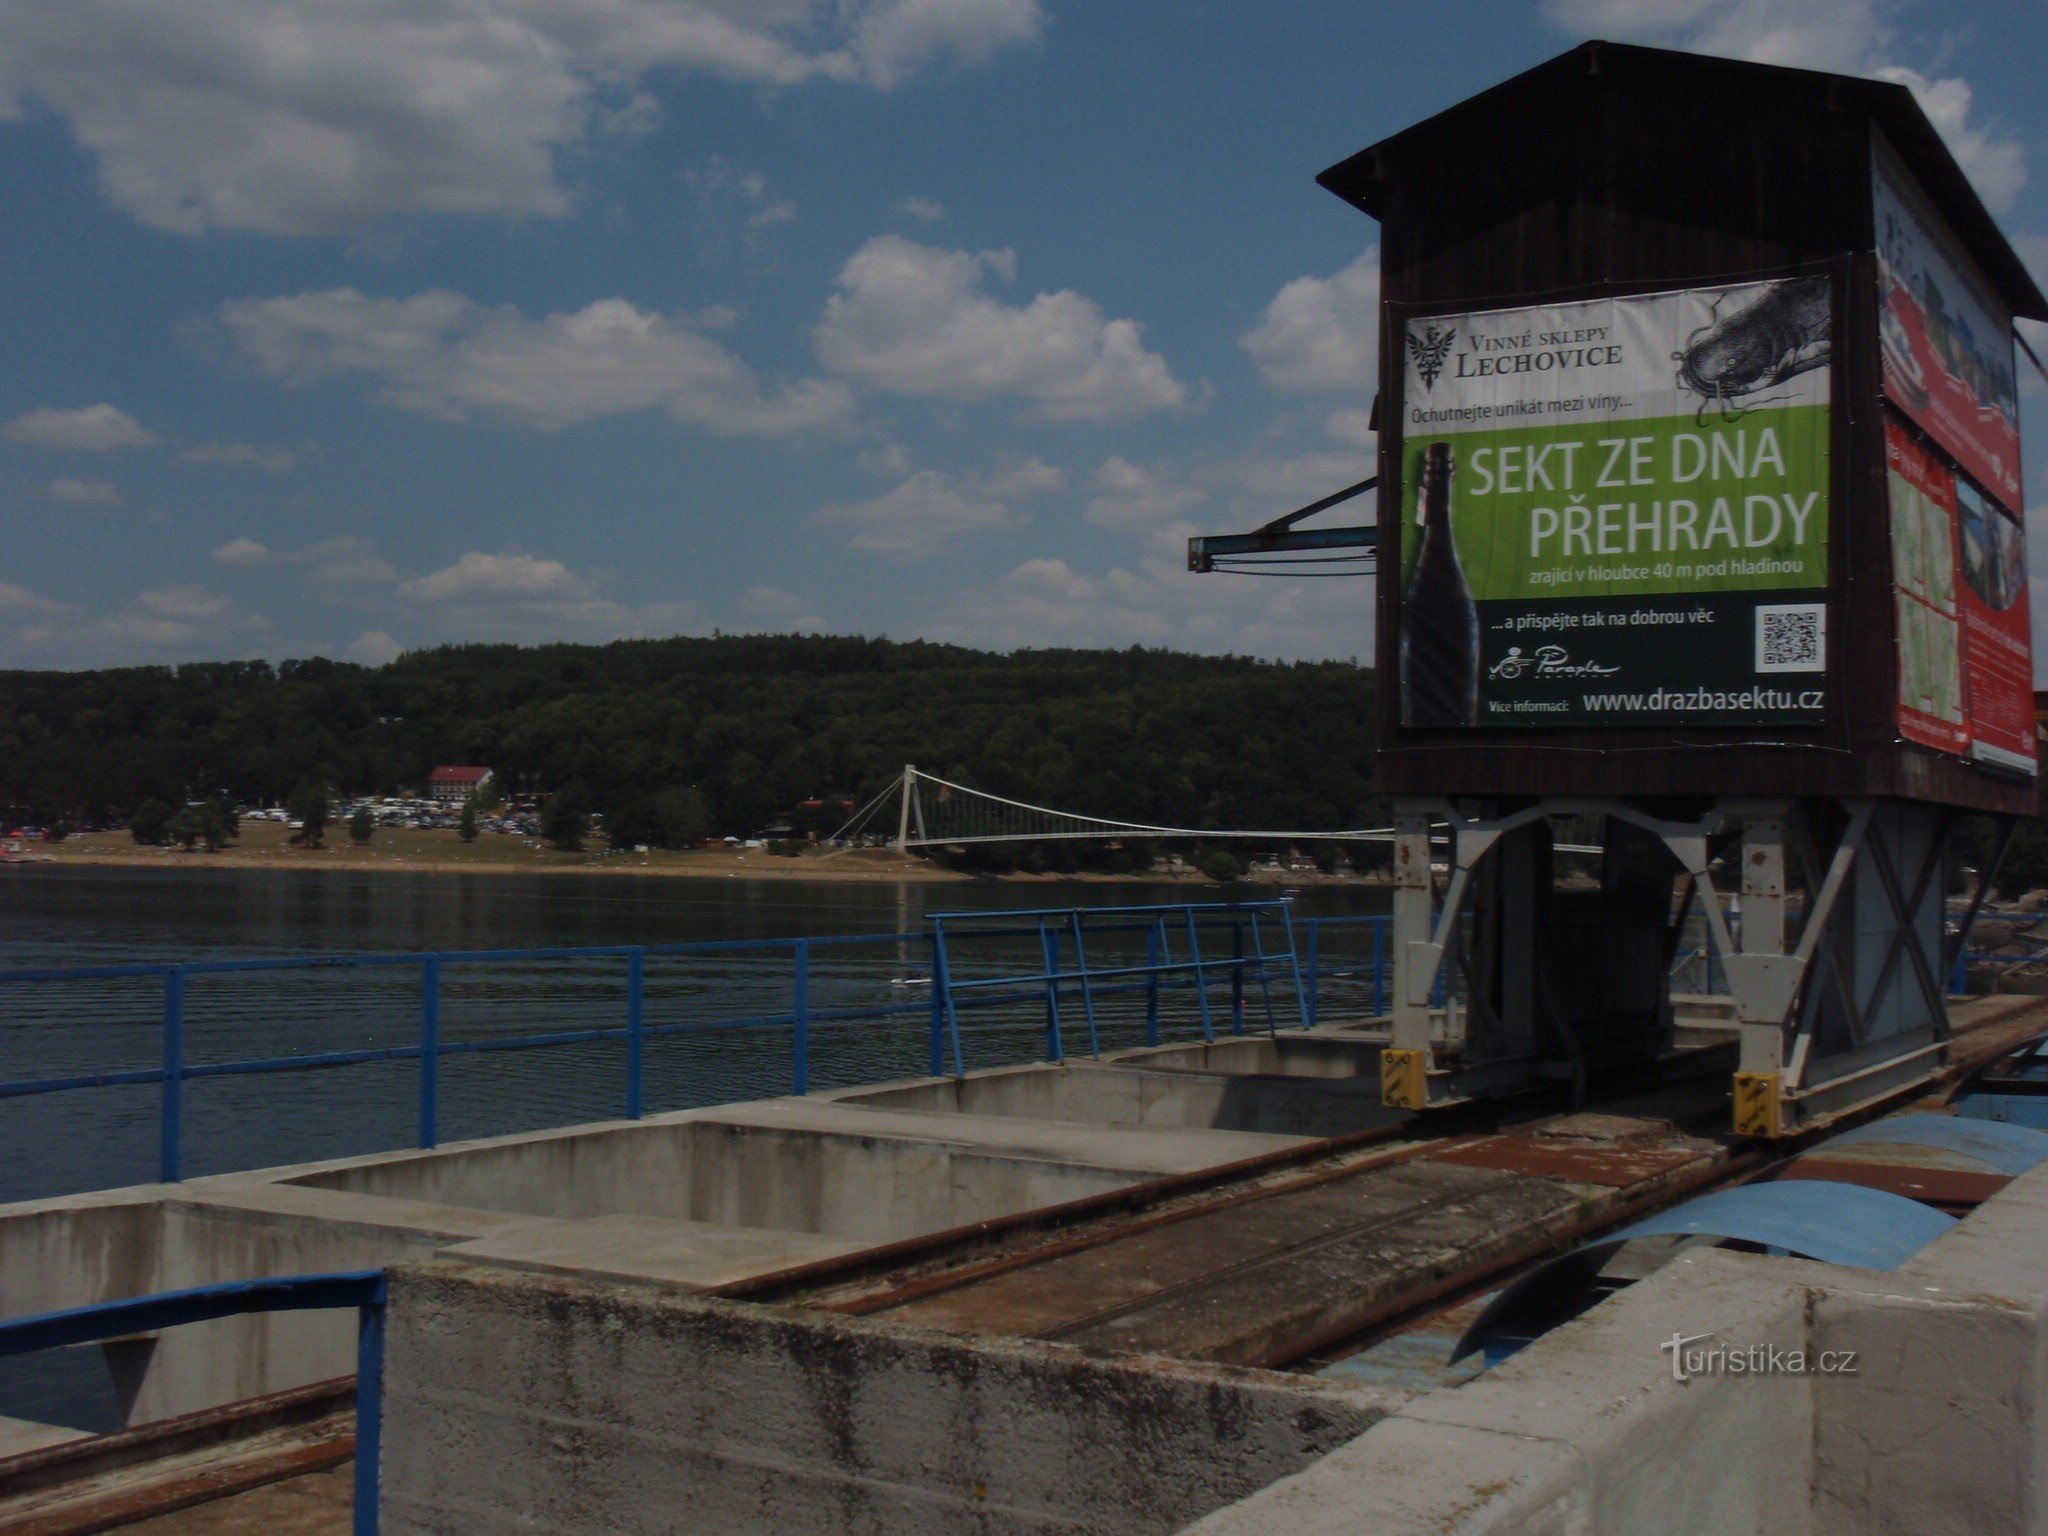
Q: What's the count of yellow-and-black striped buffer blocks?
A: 2